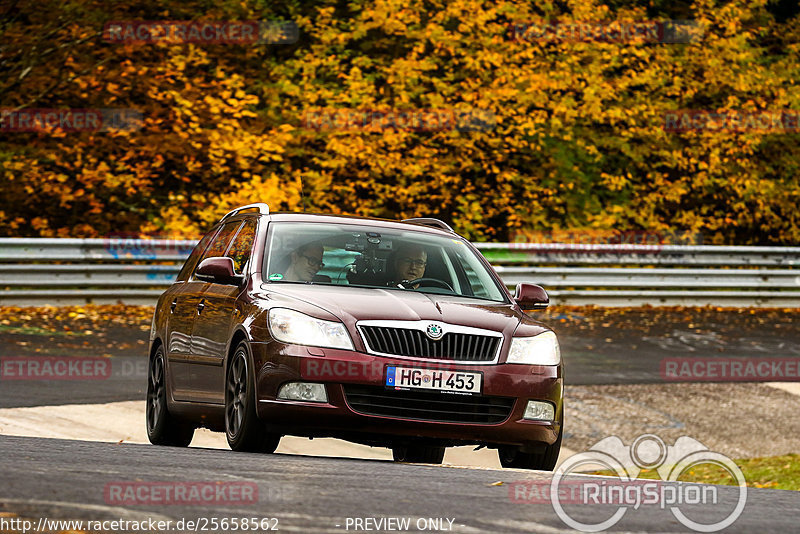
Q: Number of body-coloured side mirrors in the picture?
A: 2